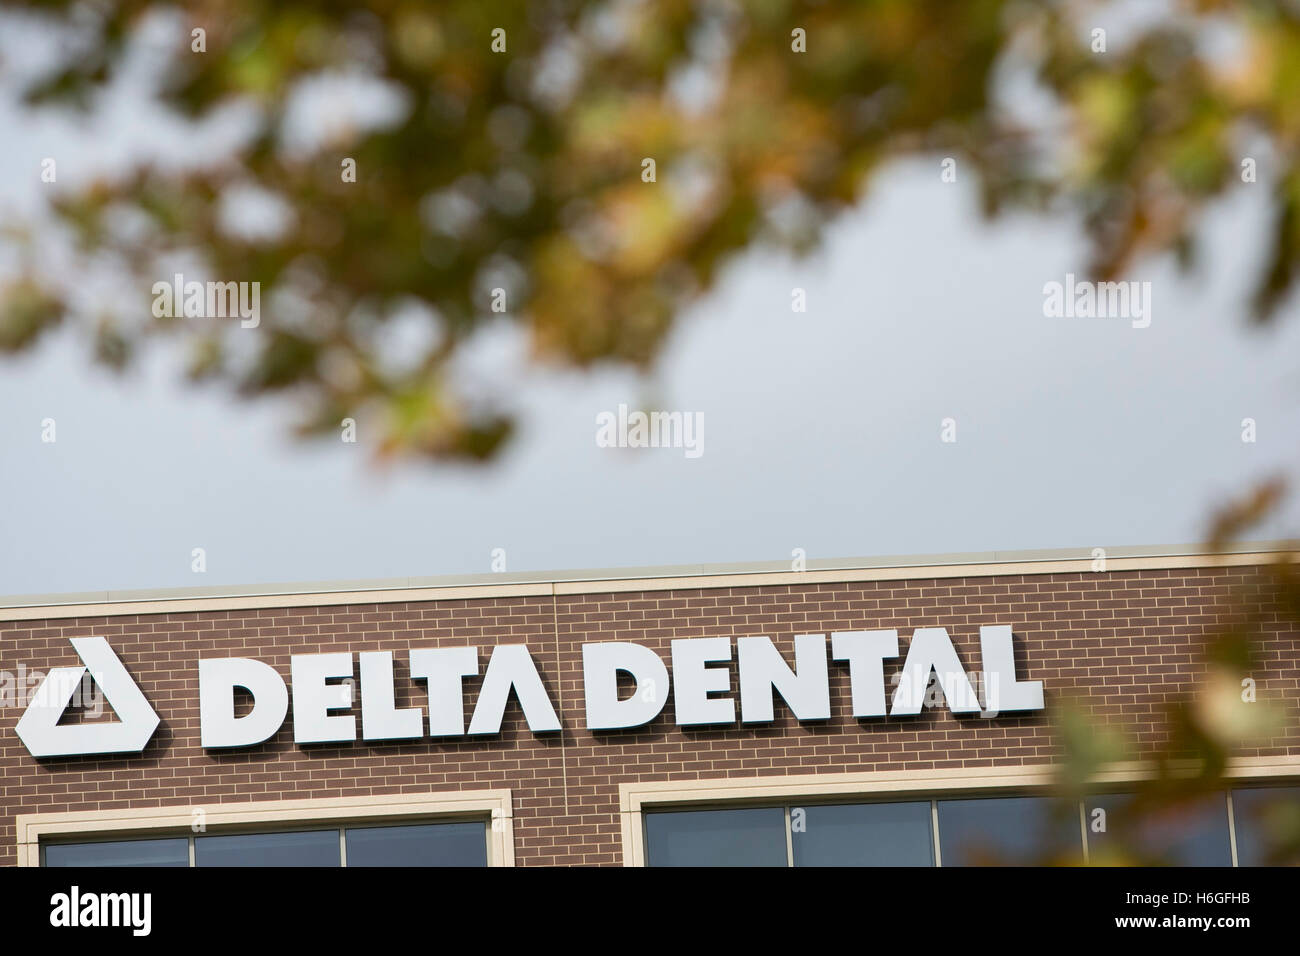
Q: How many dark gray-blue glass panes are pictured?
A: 8